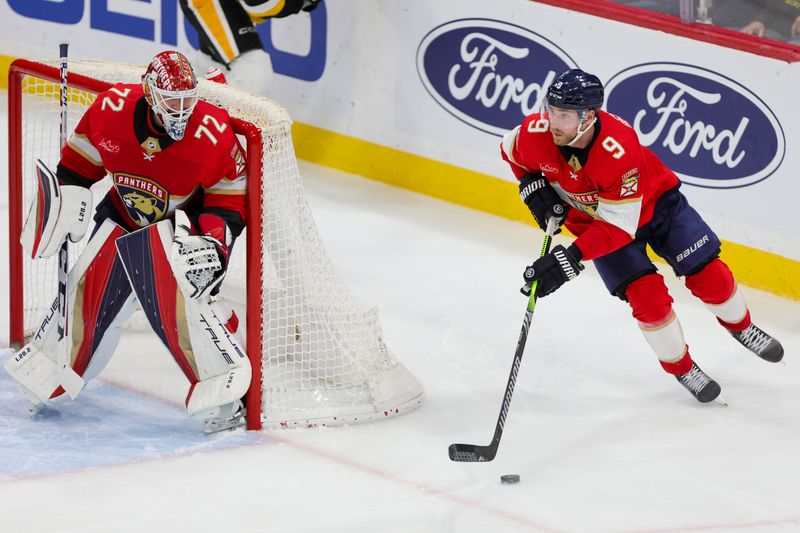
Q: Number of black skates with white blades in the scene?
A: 2